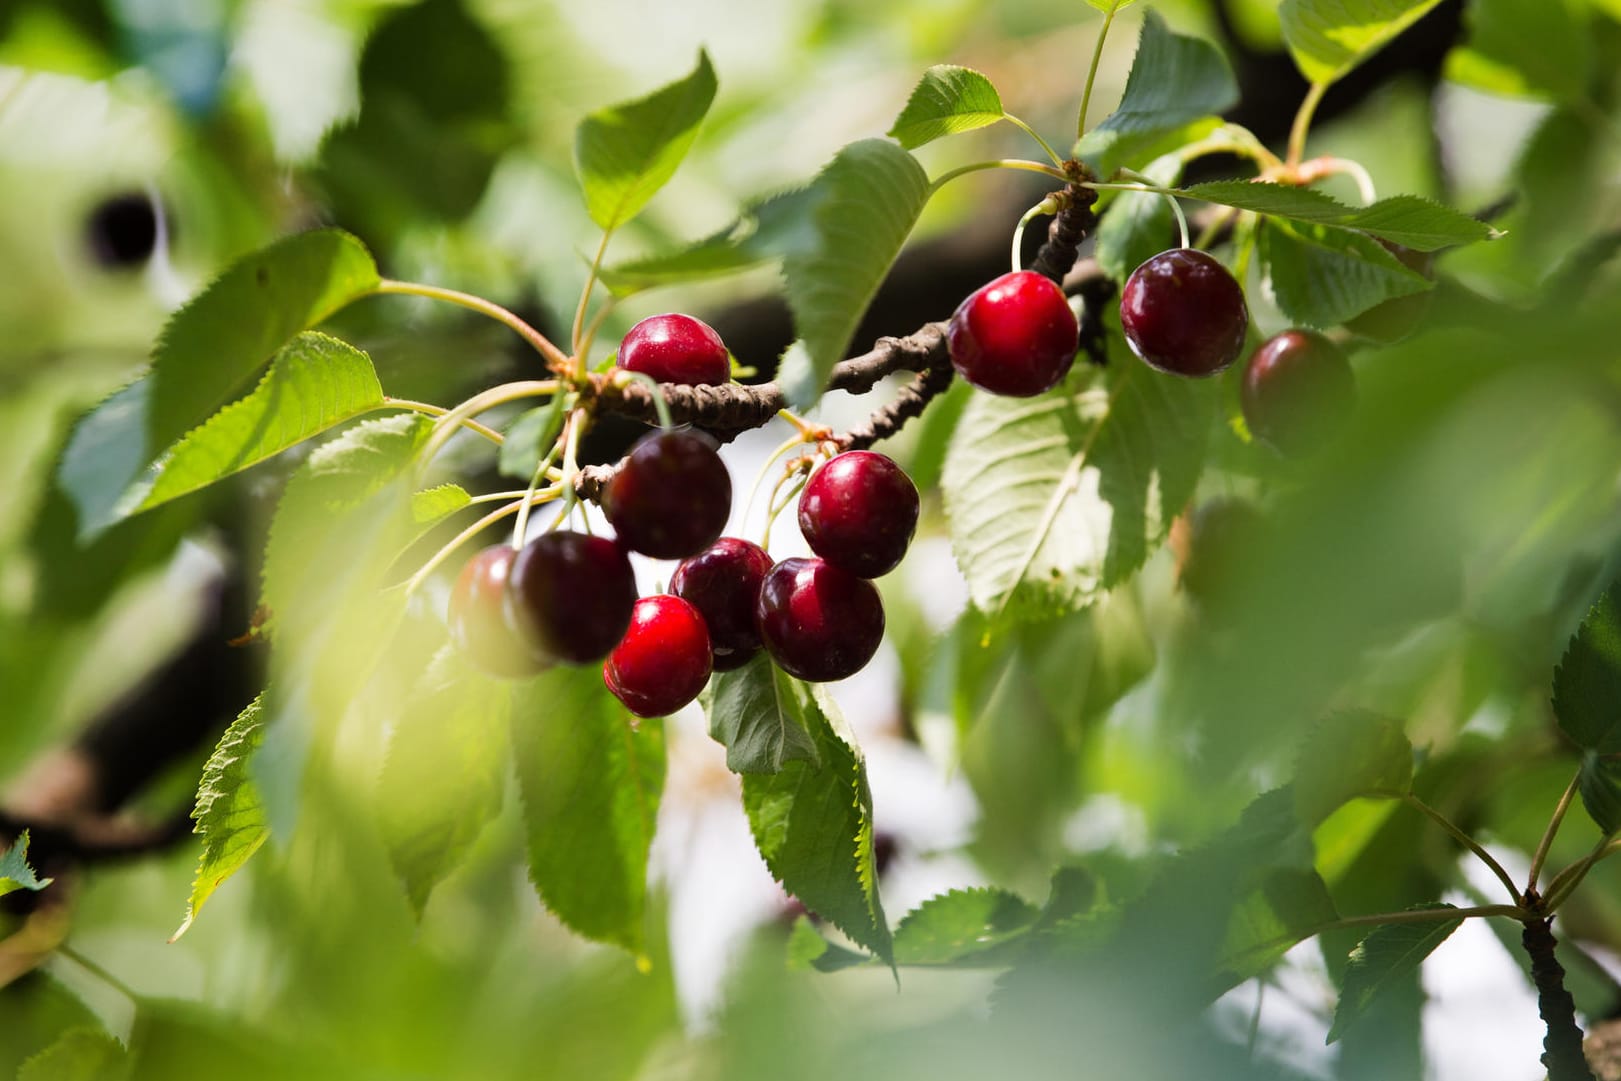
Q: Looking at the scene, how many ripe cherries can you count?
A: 11